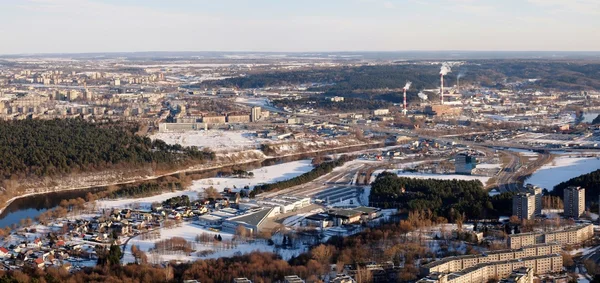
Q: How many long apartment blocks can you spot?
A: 3